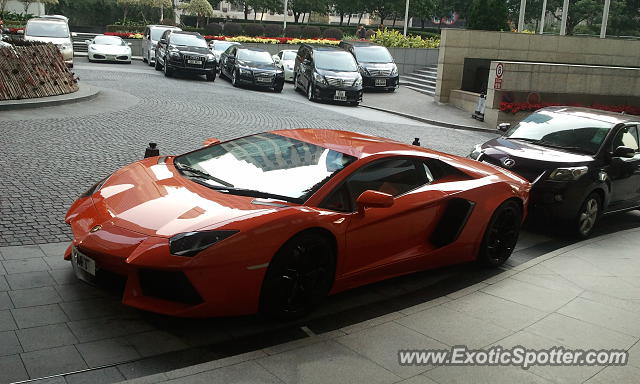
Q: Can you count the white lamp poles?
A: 6